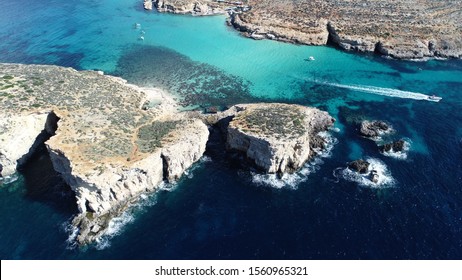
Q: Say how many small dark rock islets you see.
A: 3